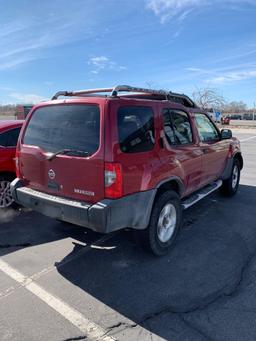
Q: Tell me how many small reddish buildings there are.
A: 1